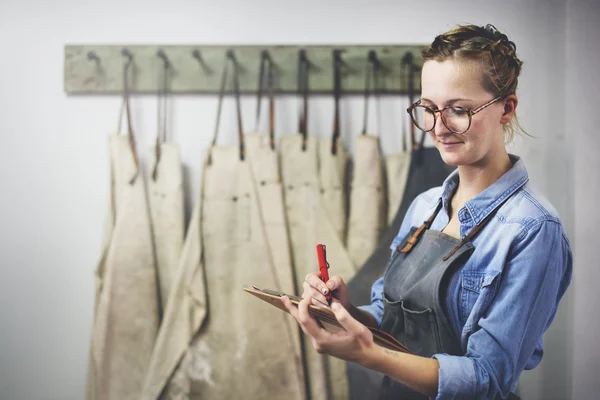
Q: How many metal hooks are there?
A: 10